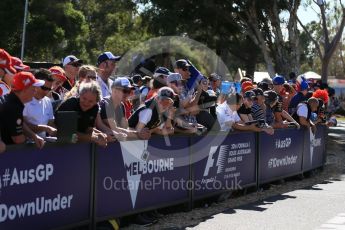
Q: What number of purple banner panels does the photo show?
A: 5